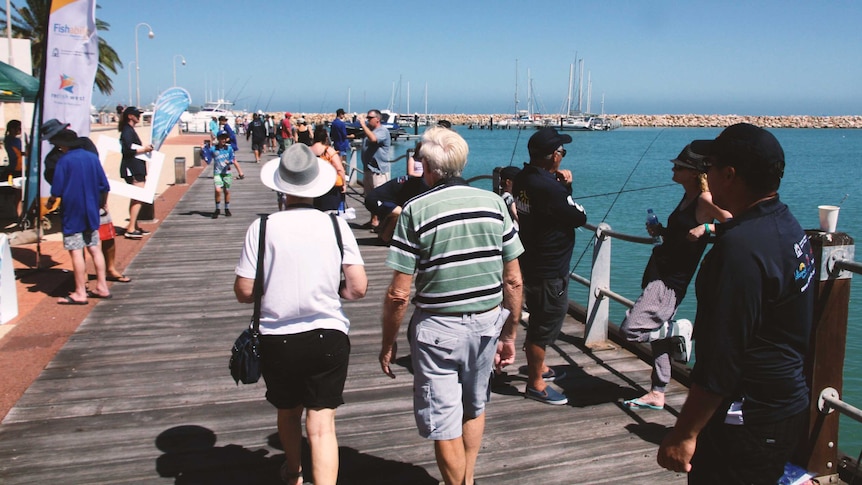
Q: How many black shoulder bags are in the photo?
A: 1